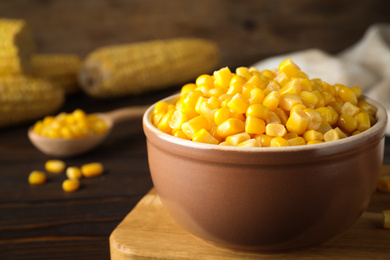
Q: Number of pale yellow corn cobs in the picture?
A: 4